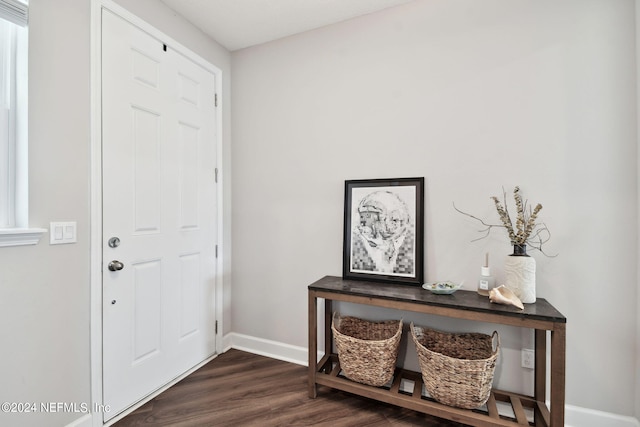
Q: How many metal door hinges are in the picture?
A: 4